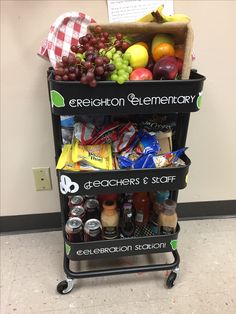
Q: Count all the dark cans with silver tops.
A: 5